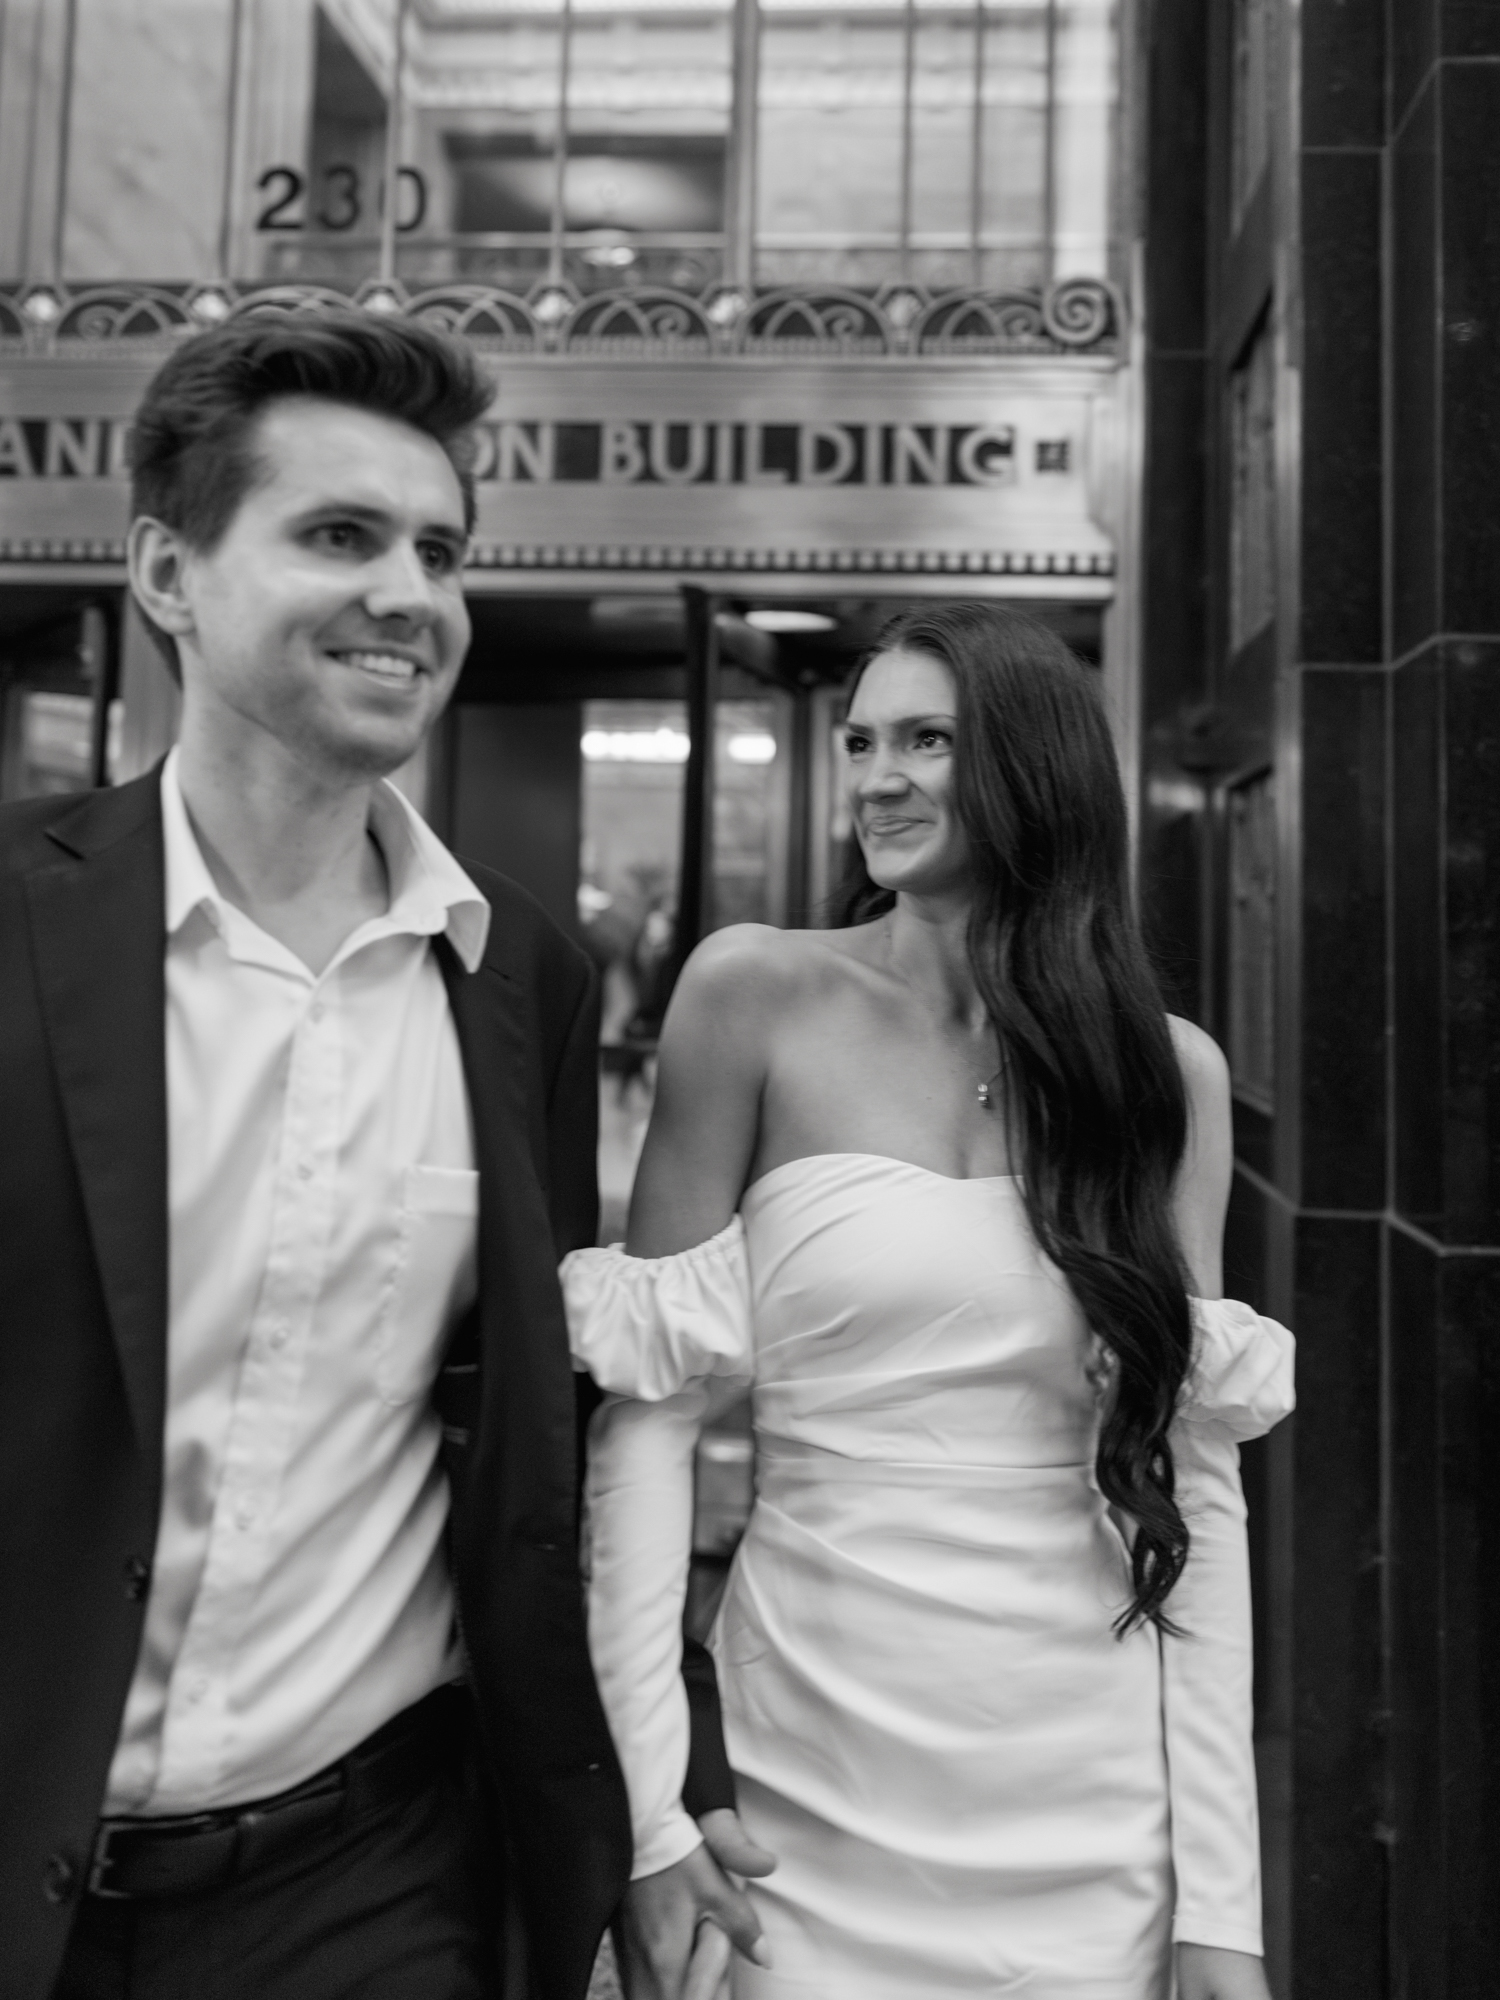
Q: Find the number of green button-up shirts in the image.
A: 0